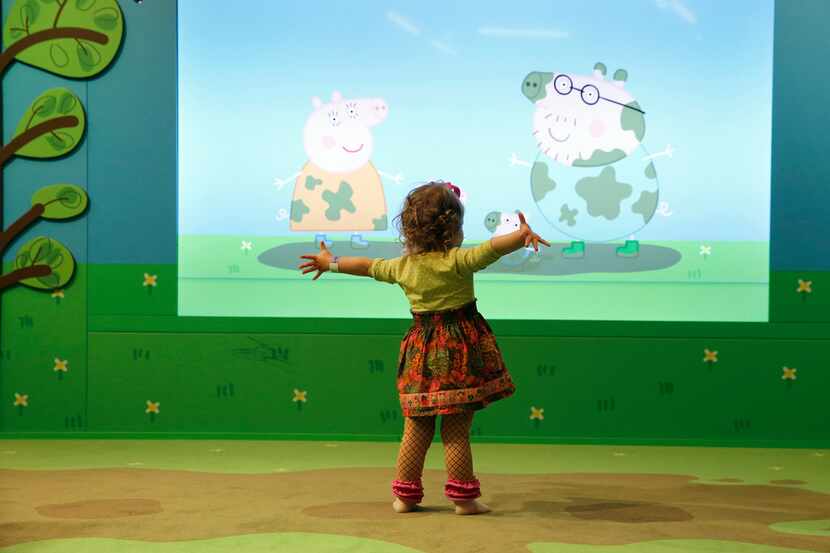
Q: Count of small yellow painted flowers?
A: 10